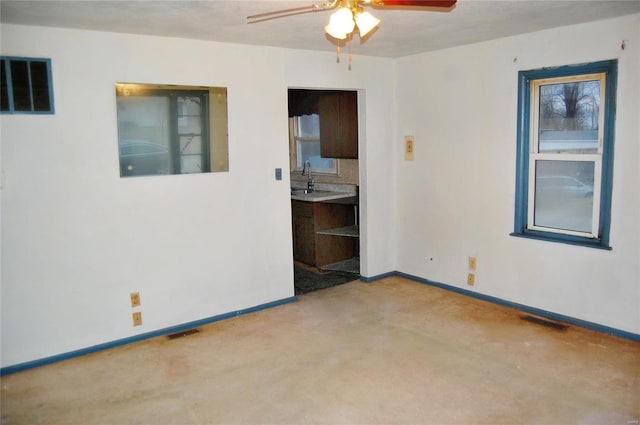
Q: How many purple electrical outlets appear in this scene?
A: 0